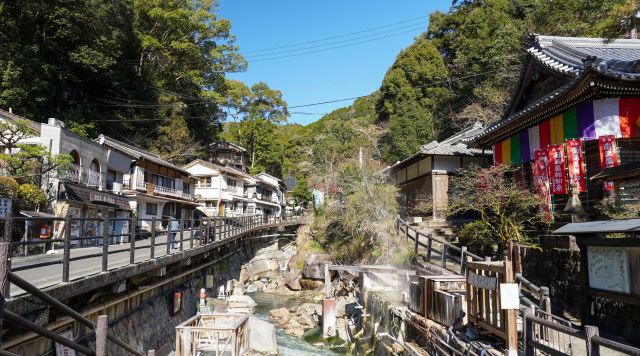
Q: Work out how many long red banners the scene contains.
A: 4